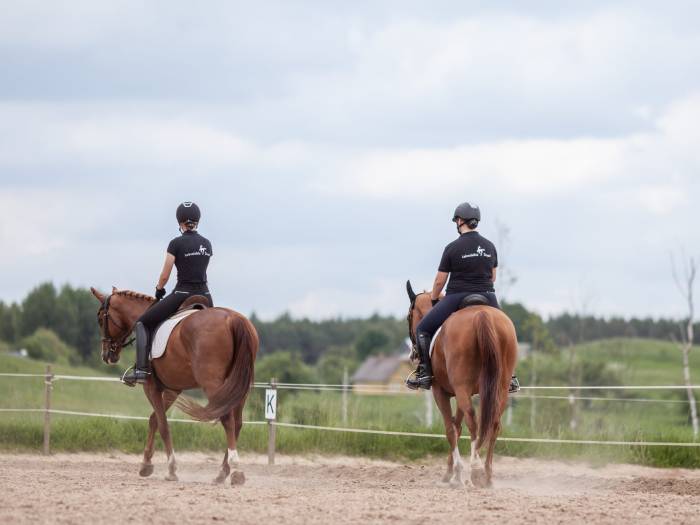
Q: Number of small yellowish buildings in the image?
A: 1